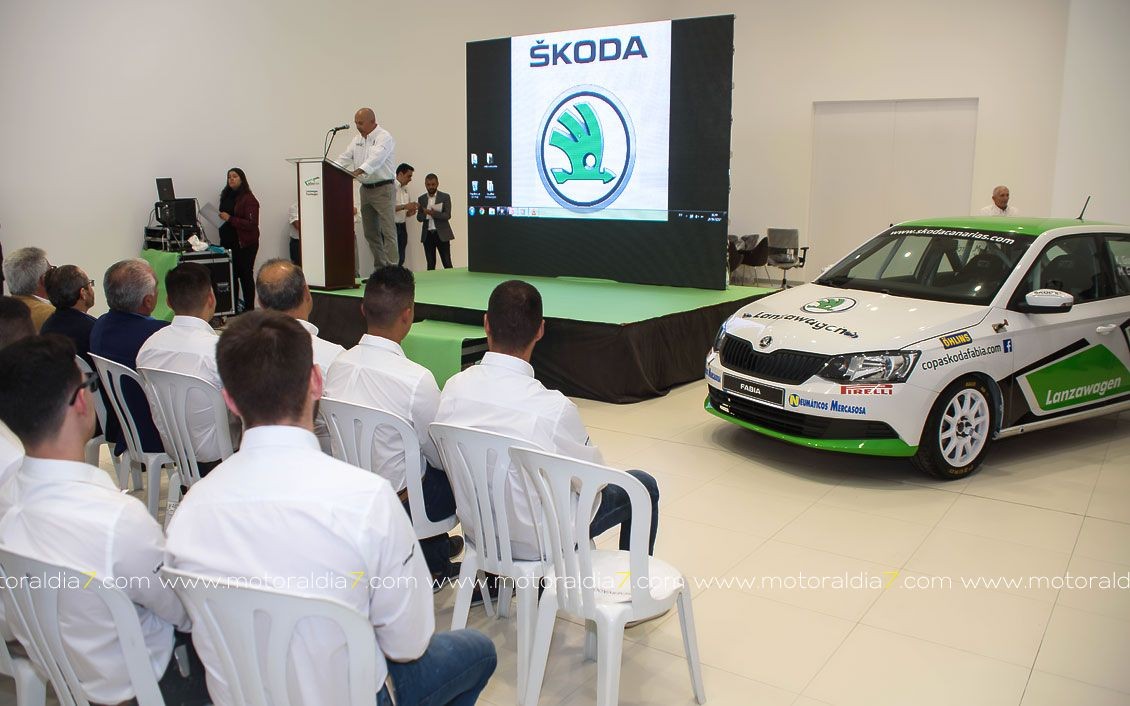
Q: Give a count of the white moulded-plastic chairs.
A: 9